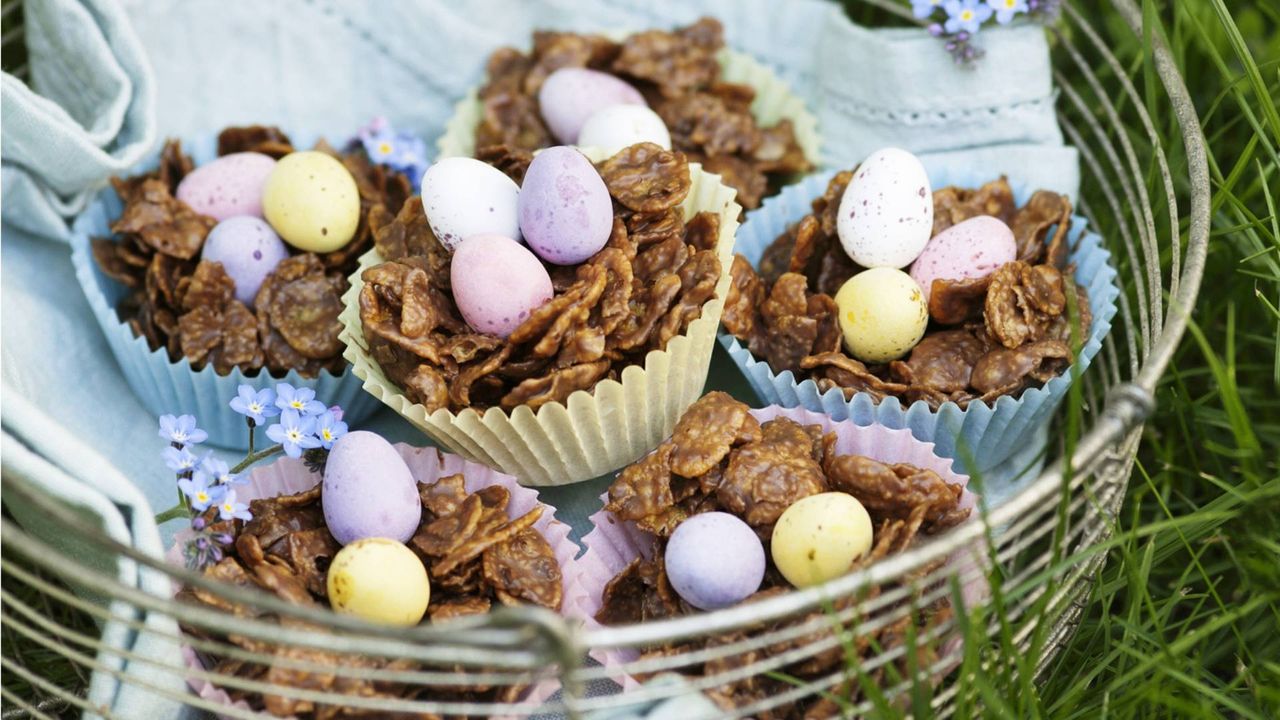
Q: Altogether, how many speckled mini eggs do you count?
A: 15